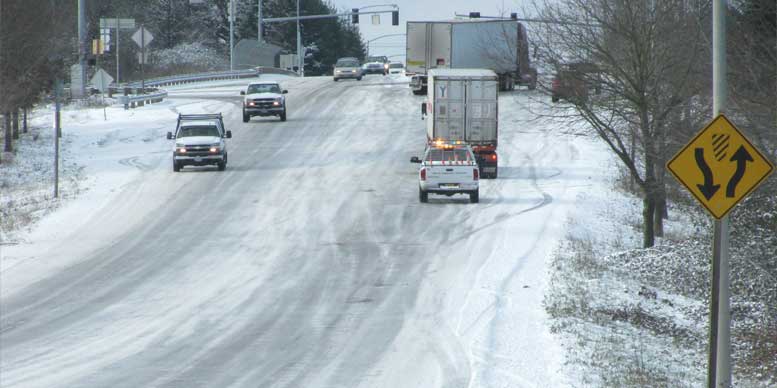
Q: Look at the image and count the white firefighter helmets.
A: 0